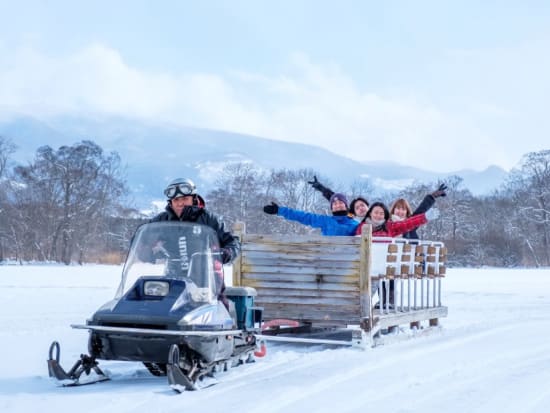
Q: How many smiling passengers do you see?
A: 4